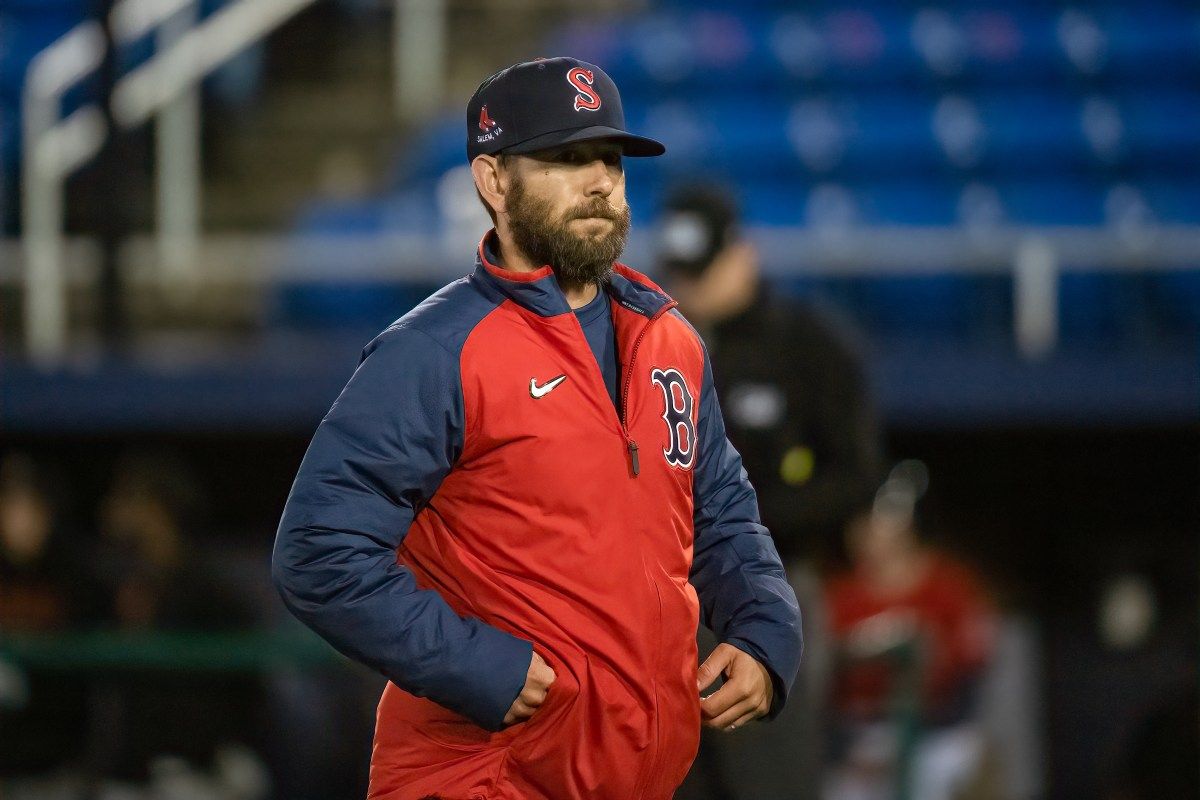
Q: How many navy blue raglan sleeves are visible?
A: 2